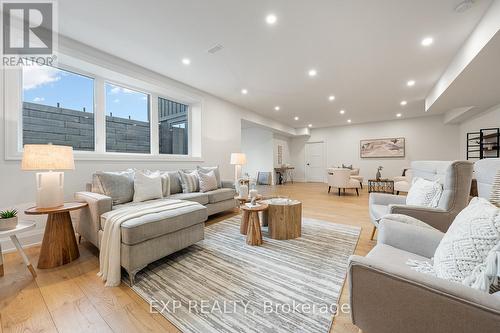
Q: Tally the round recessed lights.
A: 14